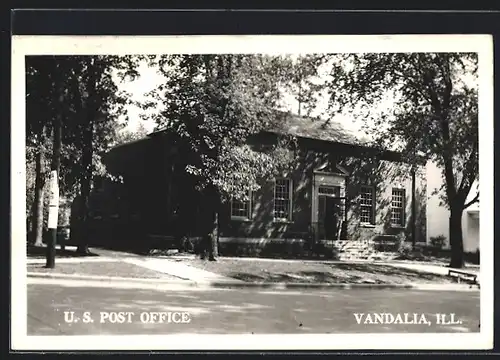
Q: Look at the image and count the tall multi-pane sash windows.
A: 4